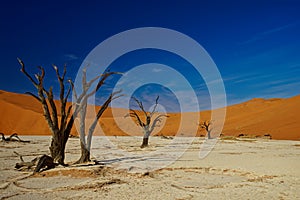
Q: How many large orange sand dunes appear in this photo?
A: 2